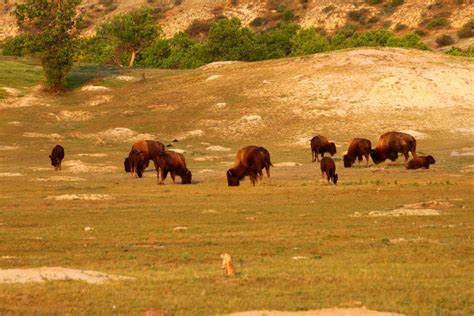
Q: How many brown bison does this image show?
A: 10